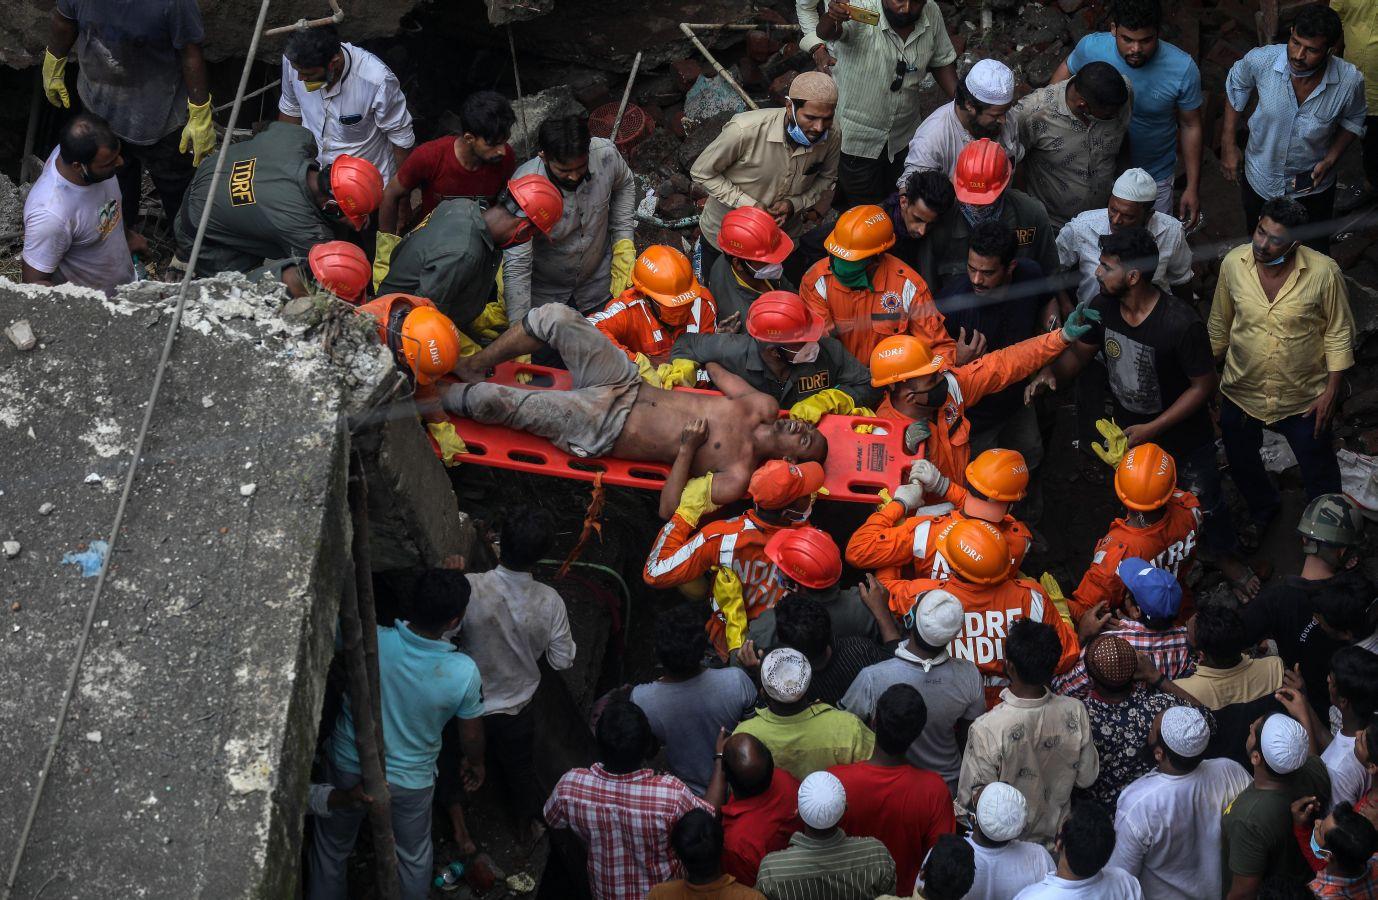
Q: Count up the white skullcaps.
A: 8